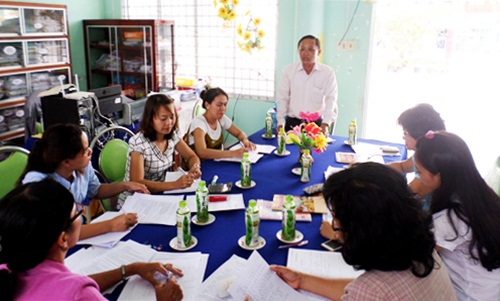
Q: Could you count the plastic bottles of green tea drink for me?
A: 9